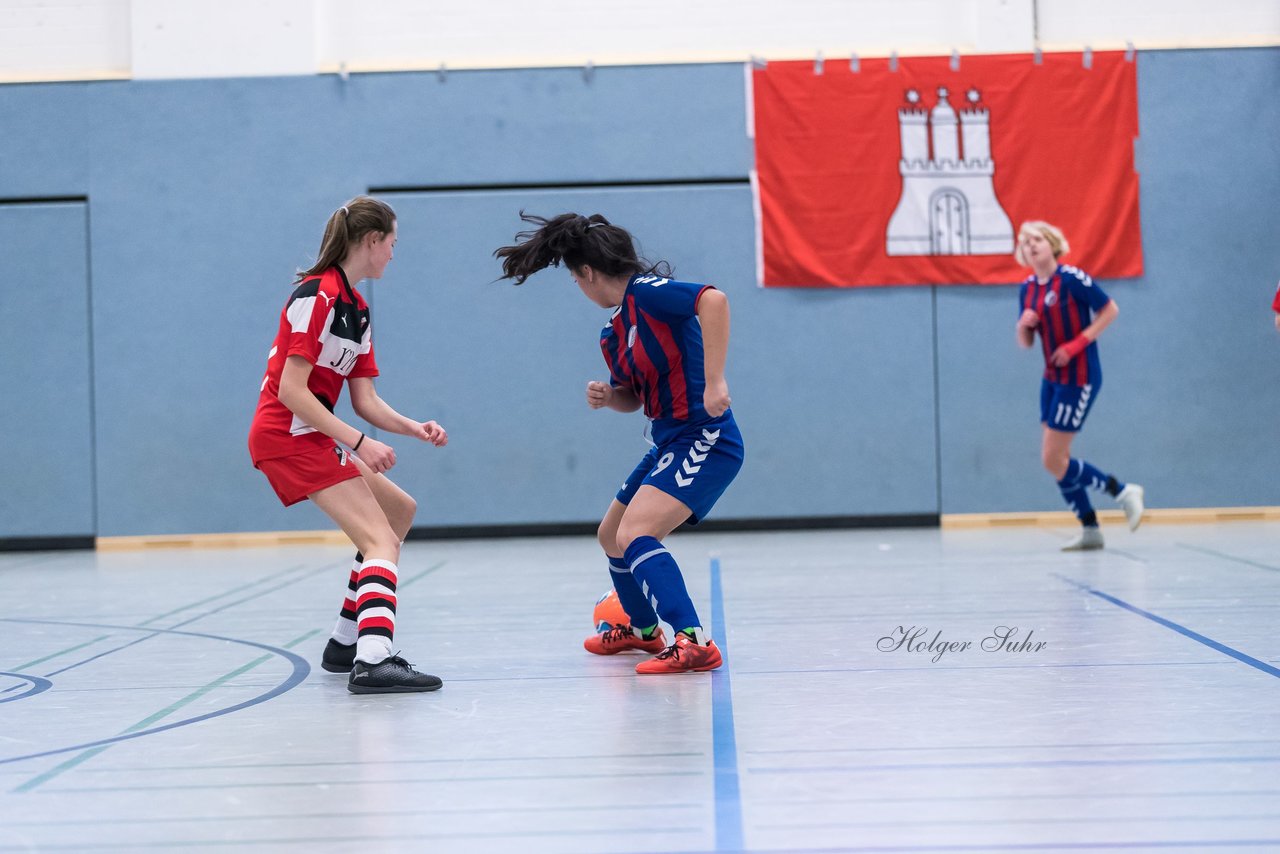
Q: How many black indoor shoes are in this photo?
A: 2